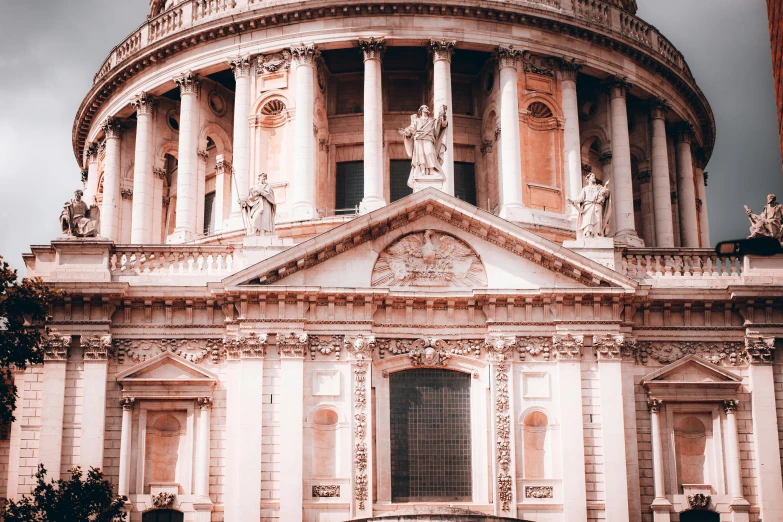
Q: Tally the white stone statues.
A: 5